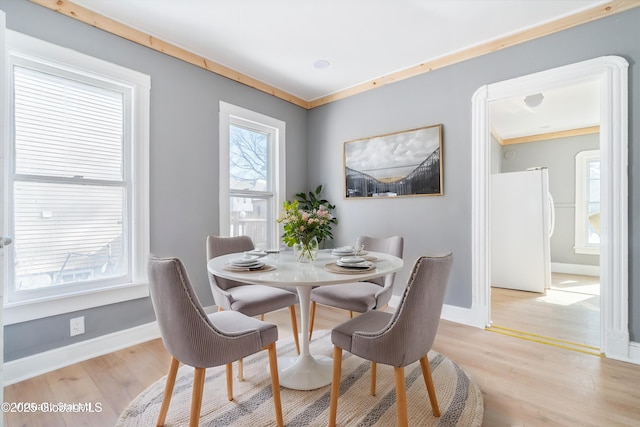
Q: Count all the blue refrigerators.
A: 0